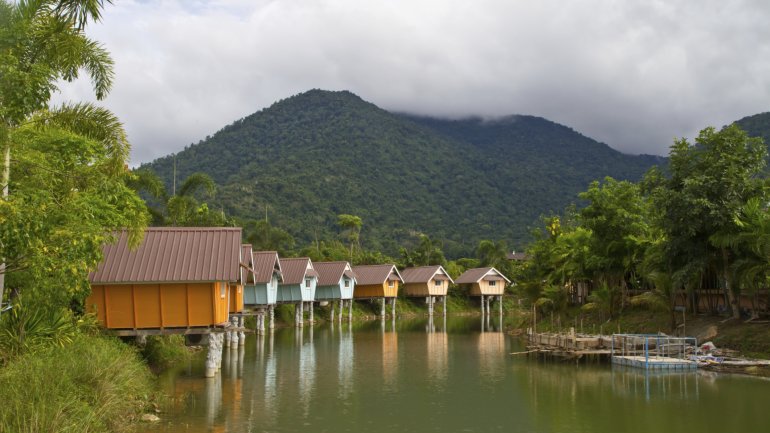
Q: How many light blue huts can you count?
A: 3